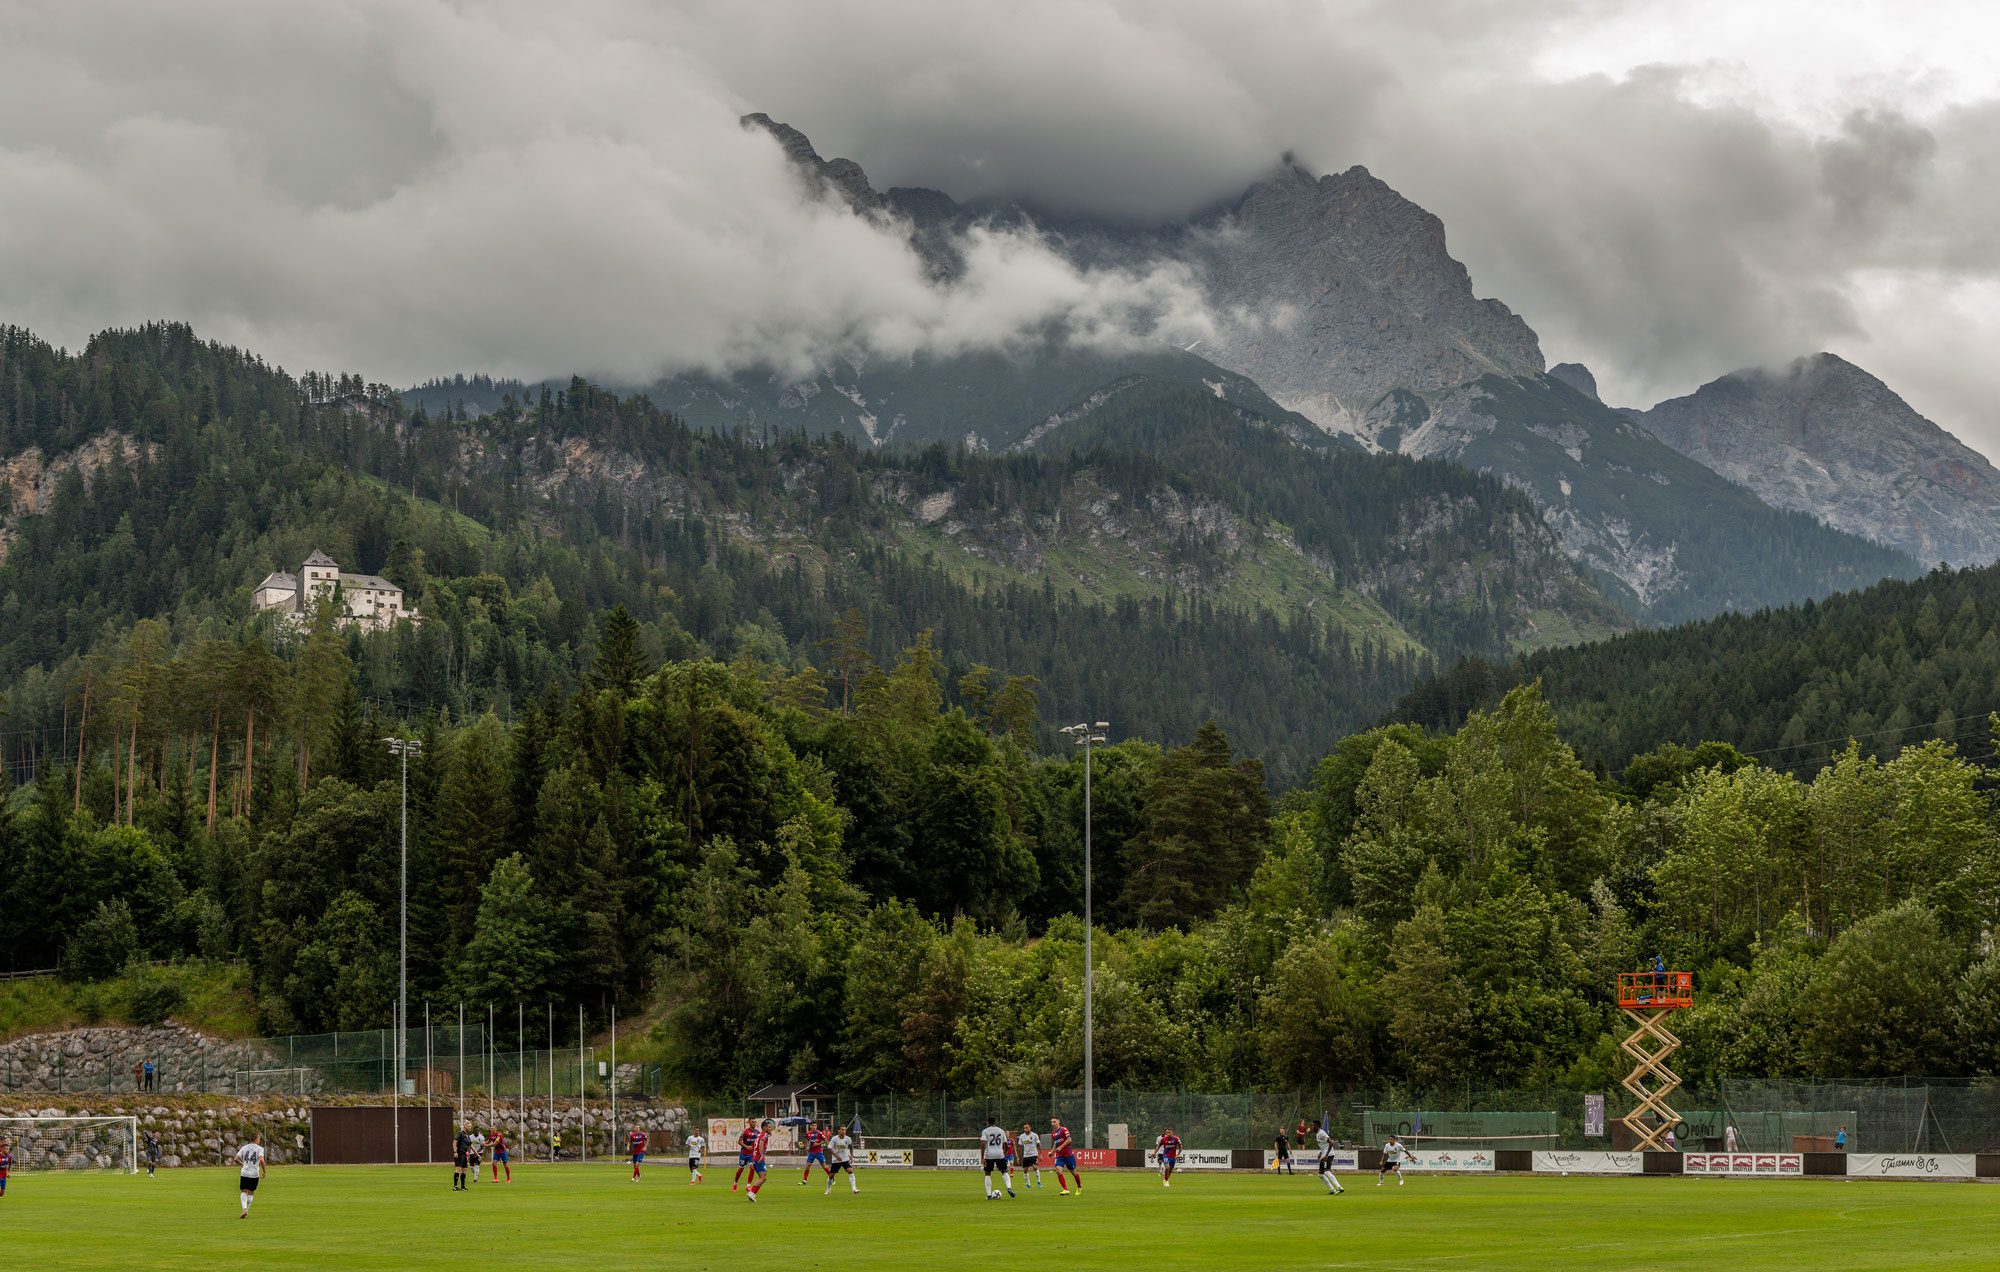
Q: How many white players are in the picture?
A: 9